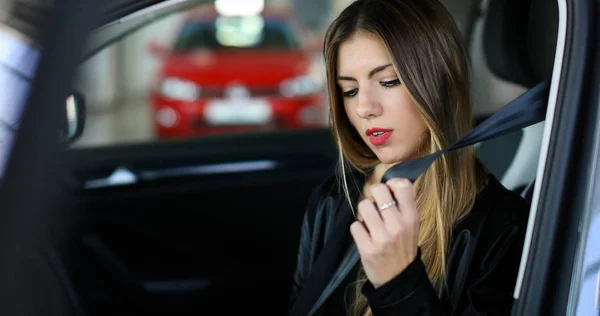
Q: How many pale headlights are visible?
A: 2